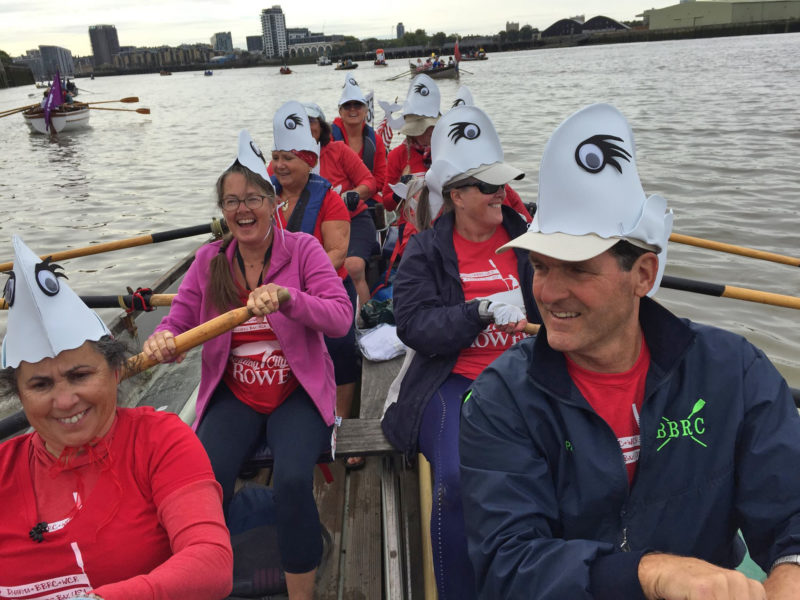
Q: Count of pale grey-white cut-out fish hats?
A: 8